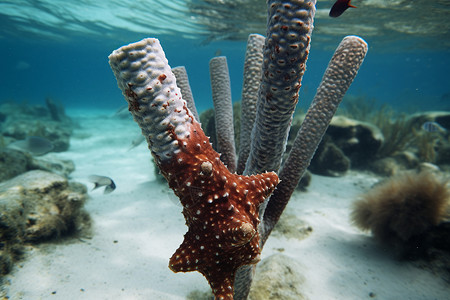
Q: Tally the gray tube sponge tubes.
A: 6